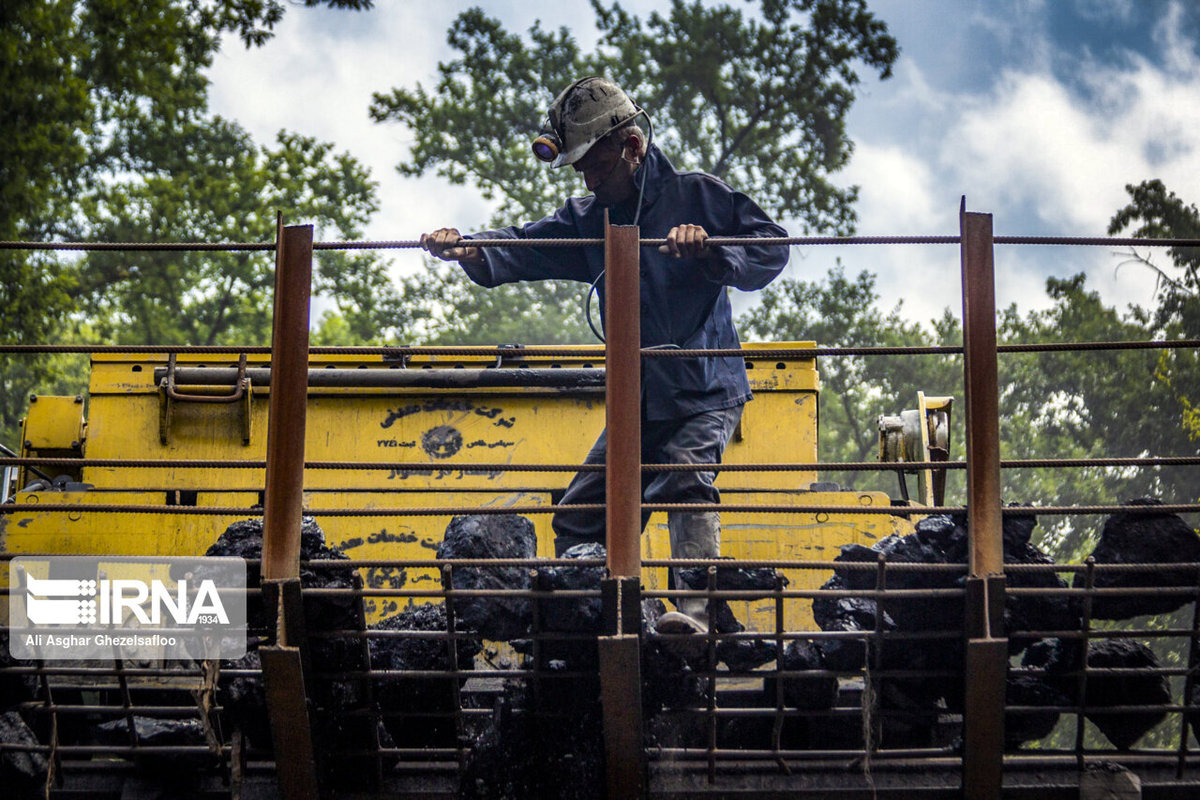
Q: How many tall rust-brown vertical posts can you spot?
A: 3